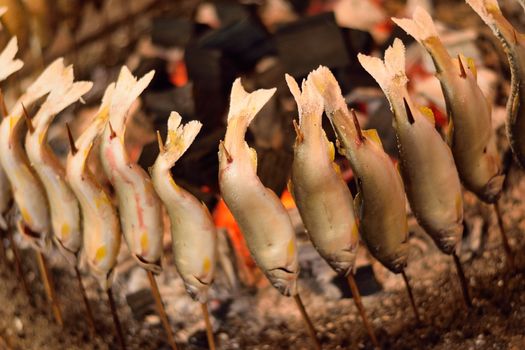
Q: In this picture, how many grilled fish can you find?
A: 12